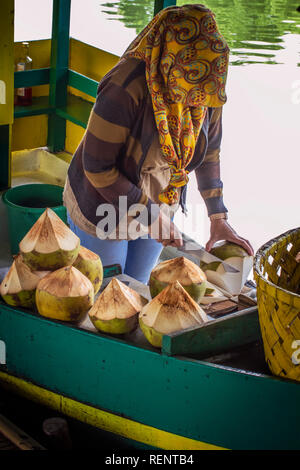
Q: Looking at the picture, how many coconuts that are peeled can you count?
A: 7